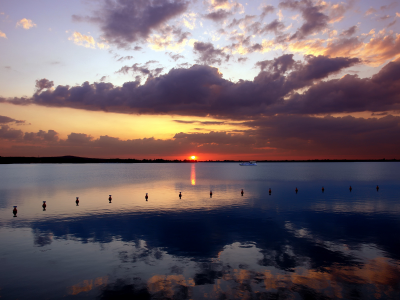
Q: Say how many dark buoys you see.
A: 13